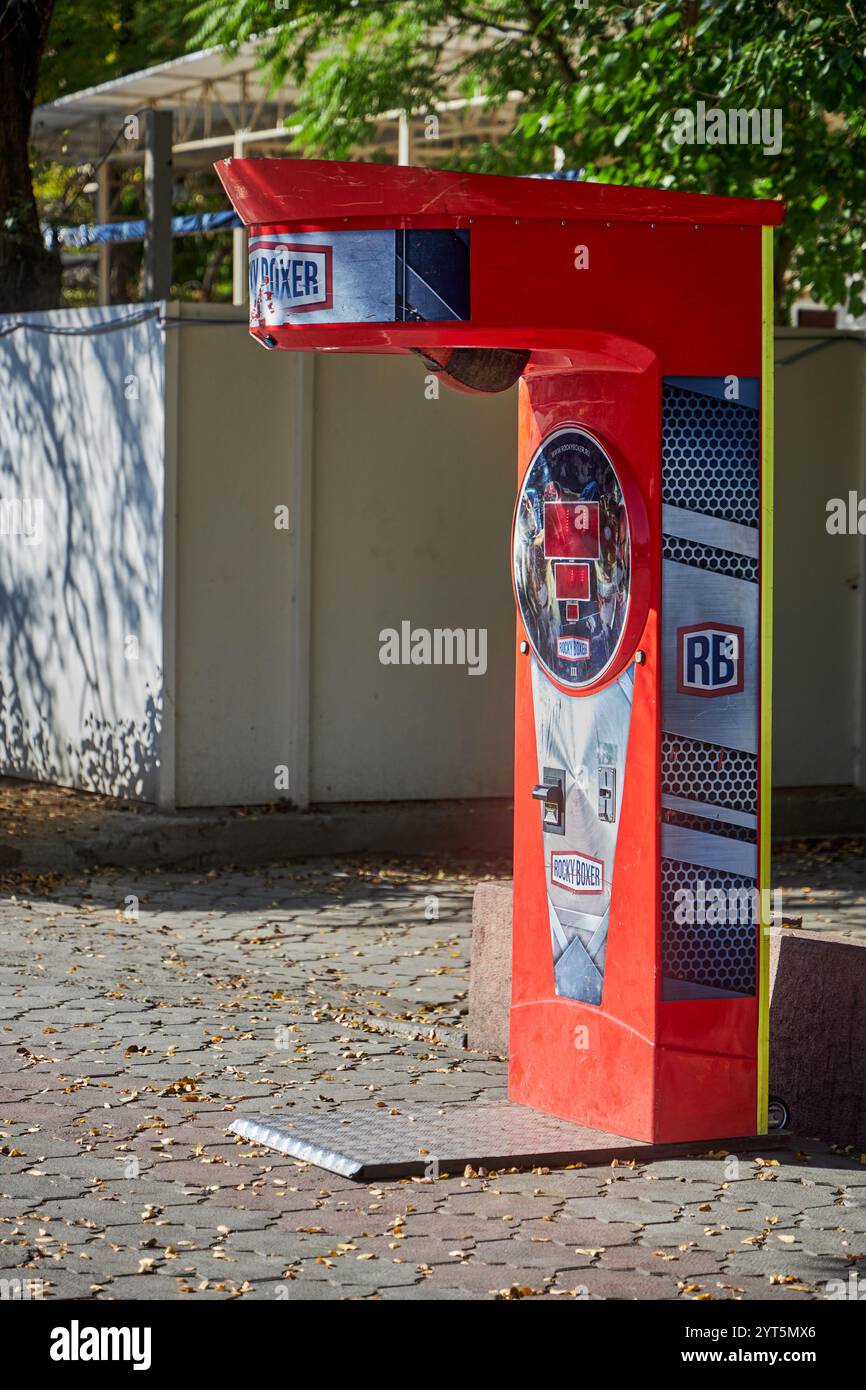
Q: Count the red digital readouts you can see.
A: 3